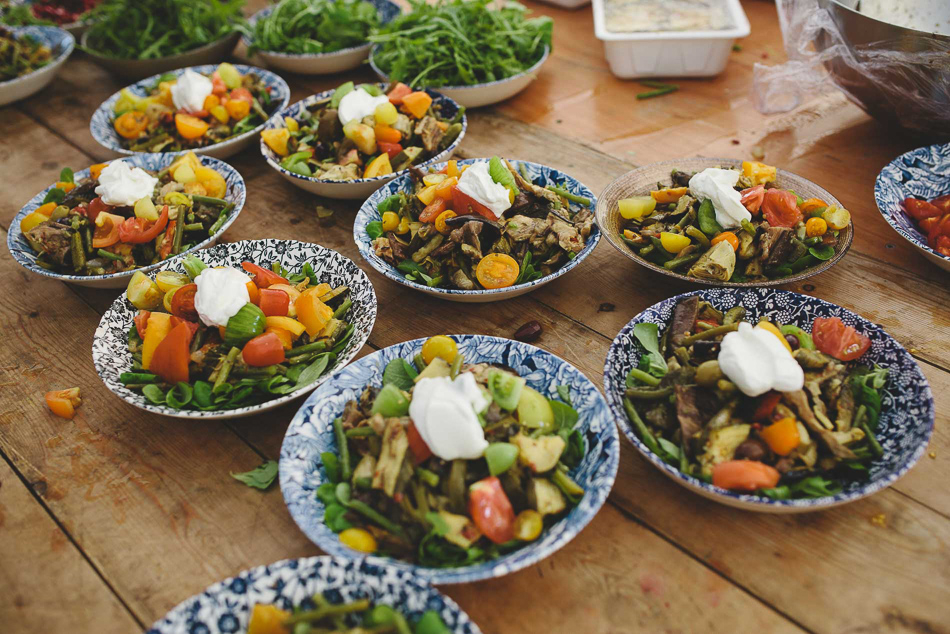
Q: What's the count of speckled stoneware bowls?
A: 1